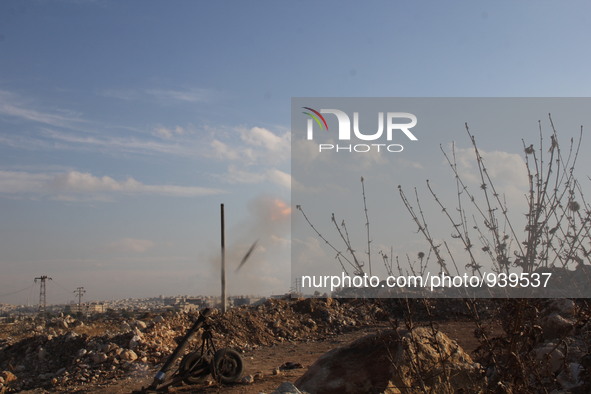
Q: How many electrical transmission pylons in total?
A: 2